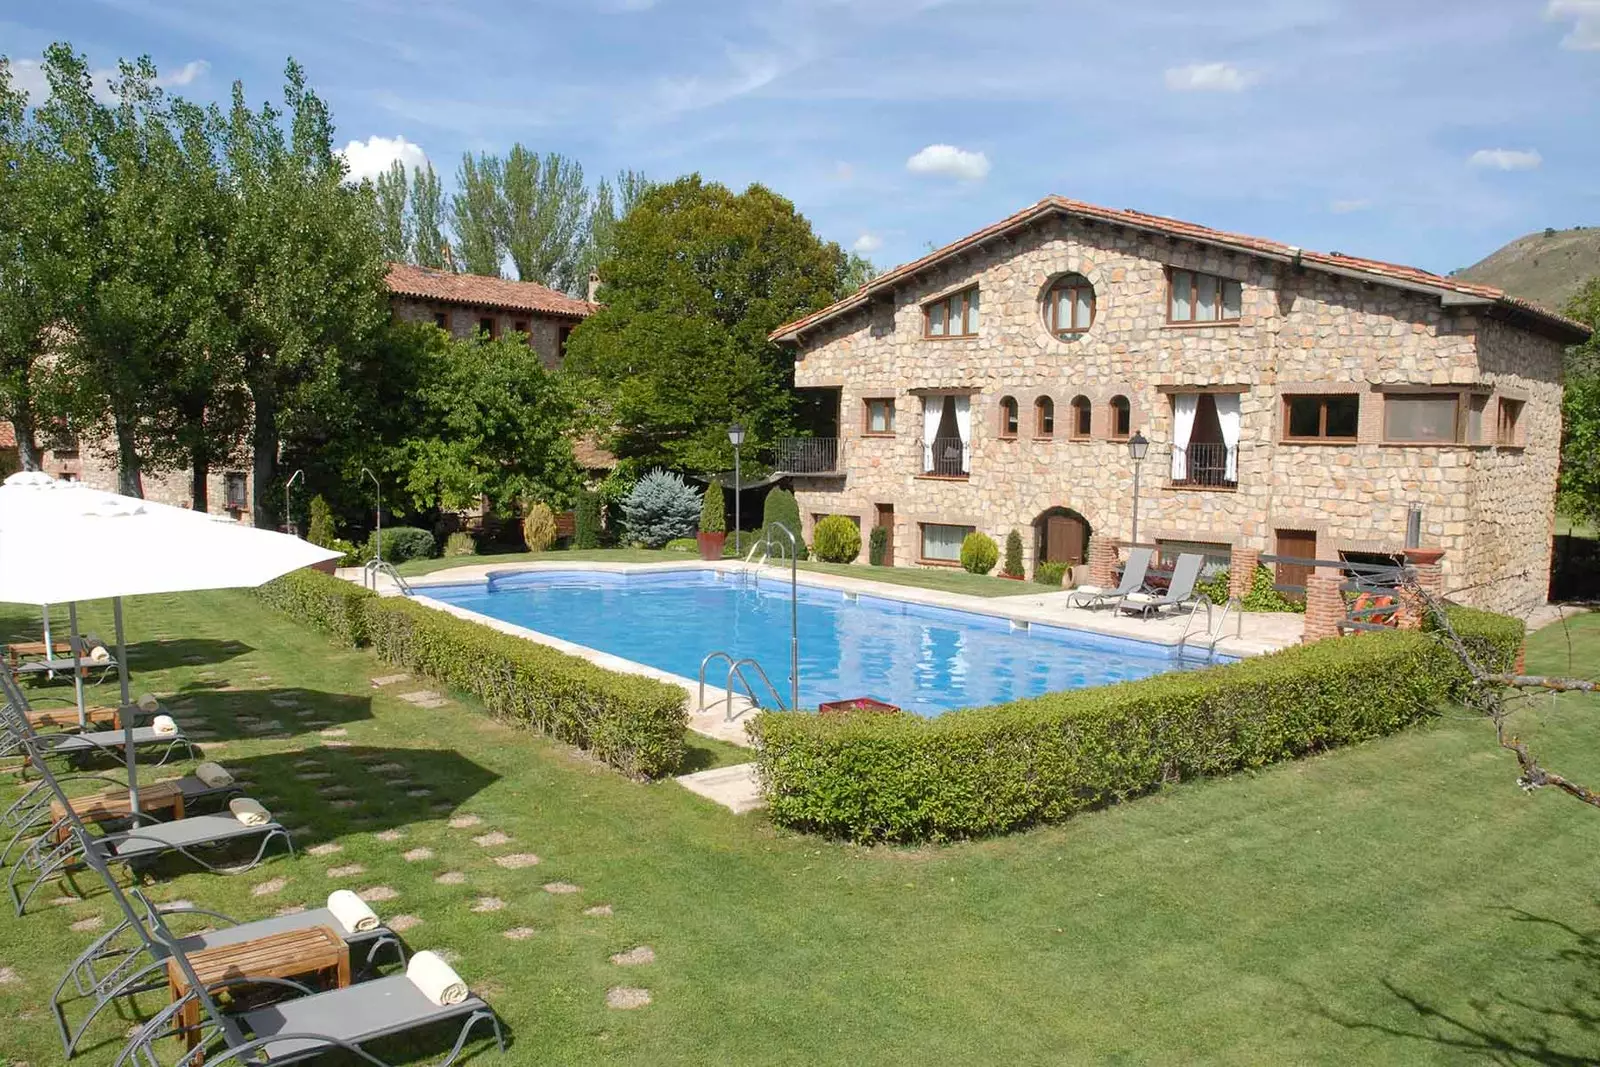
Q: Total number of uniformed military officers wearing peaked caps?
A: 0